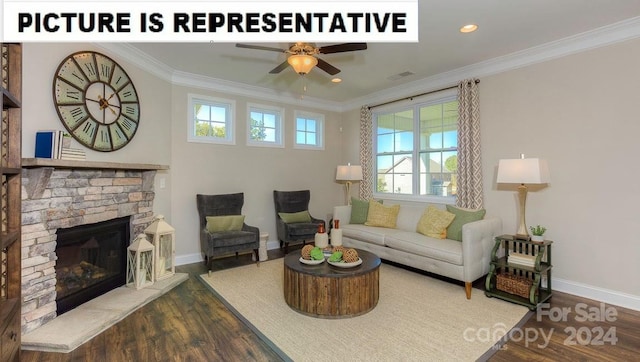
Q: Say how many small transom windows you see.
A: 3